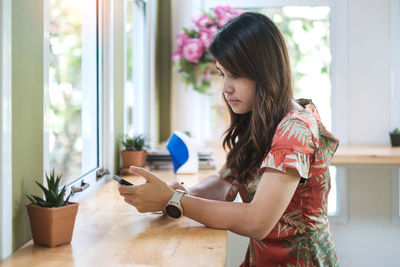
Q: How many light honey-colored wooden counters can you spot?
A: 2